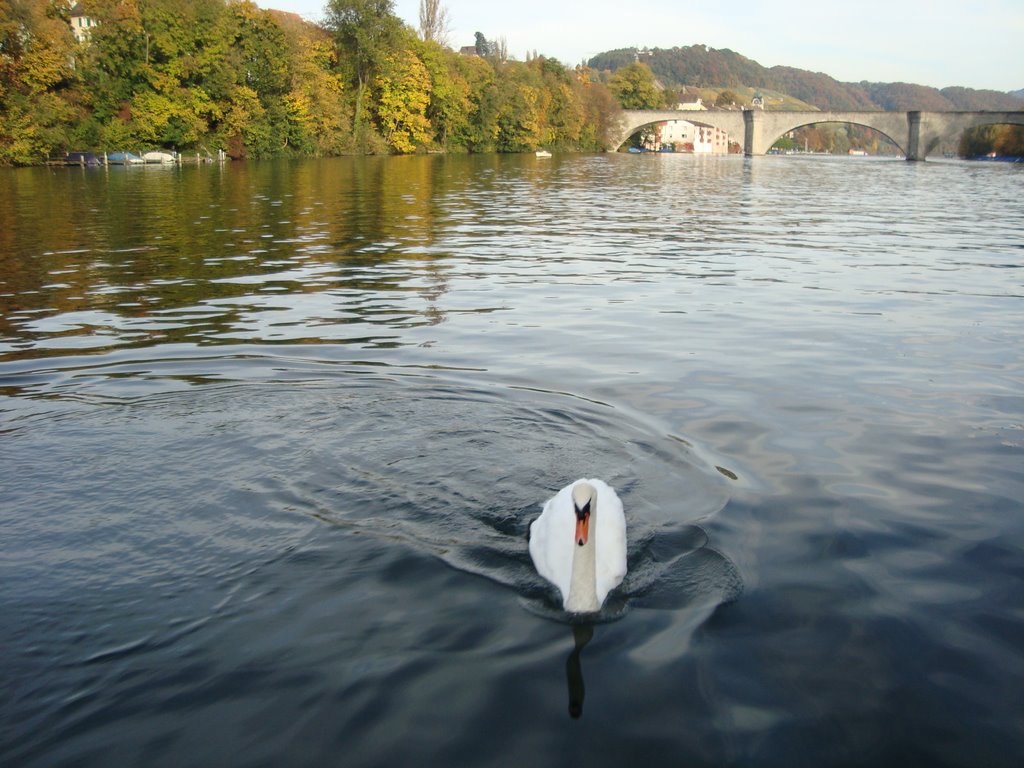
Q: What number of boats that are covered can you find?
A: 3